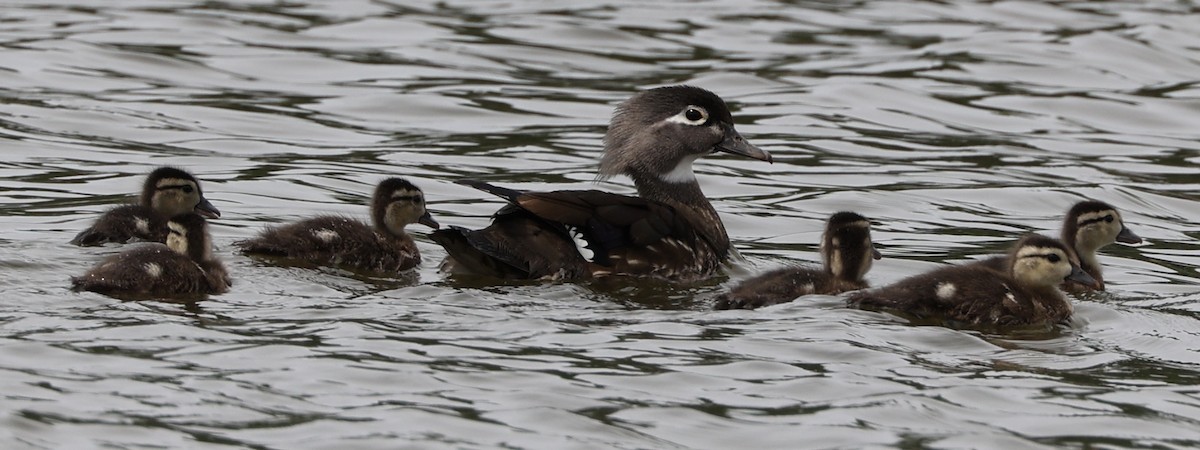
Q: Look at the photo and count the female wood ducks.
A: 1